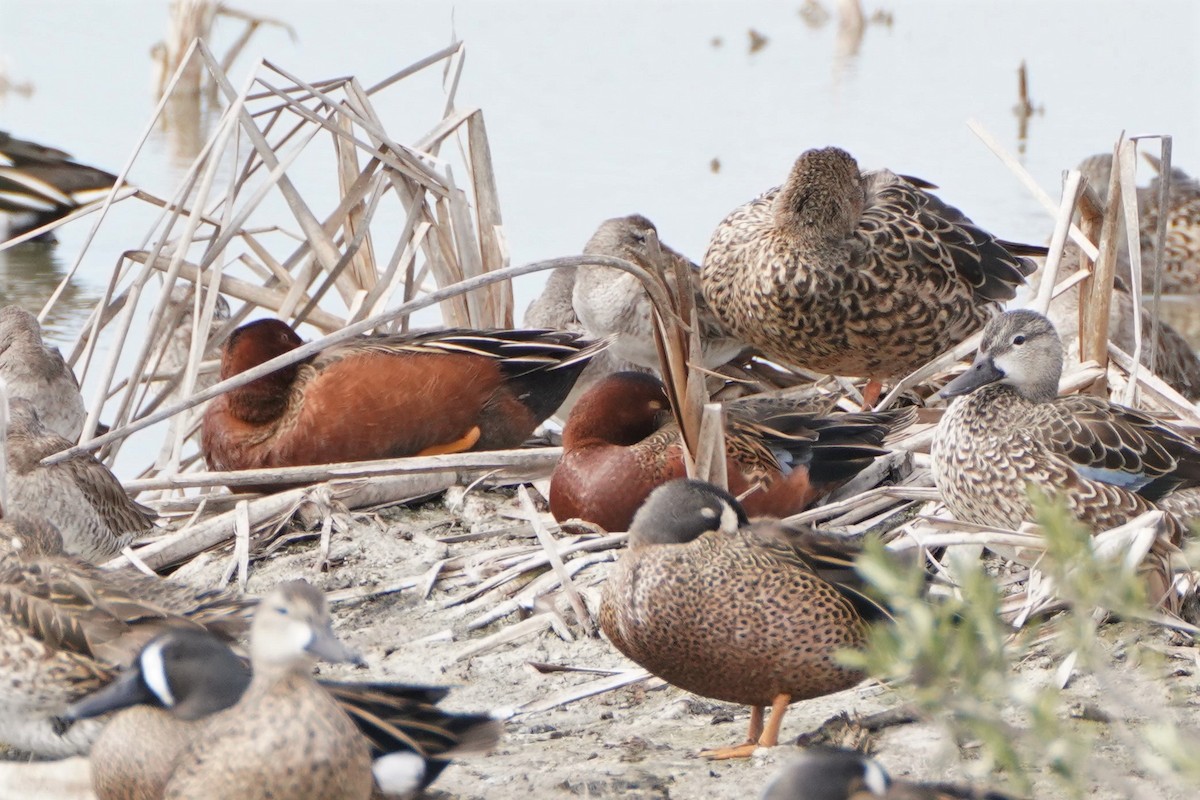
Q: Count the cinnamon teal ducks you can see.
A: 2